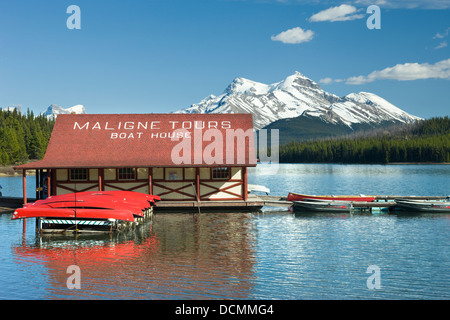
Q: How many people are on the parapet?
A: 0